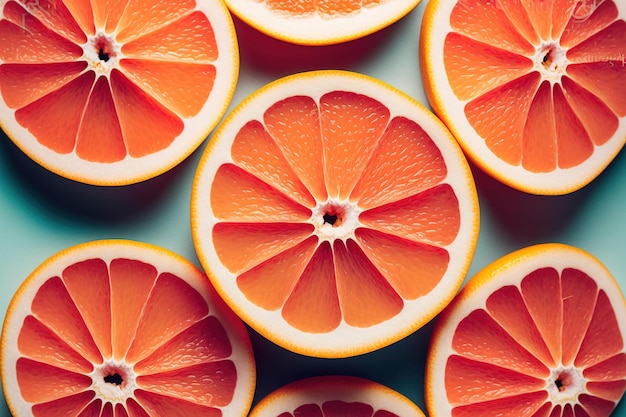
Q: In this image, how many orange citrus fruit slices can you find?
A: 7